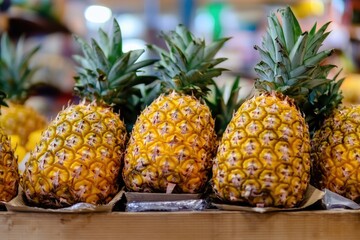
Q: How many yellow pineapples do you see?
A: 6